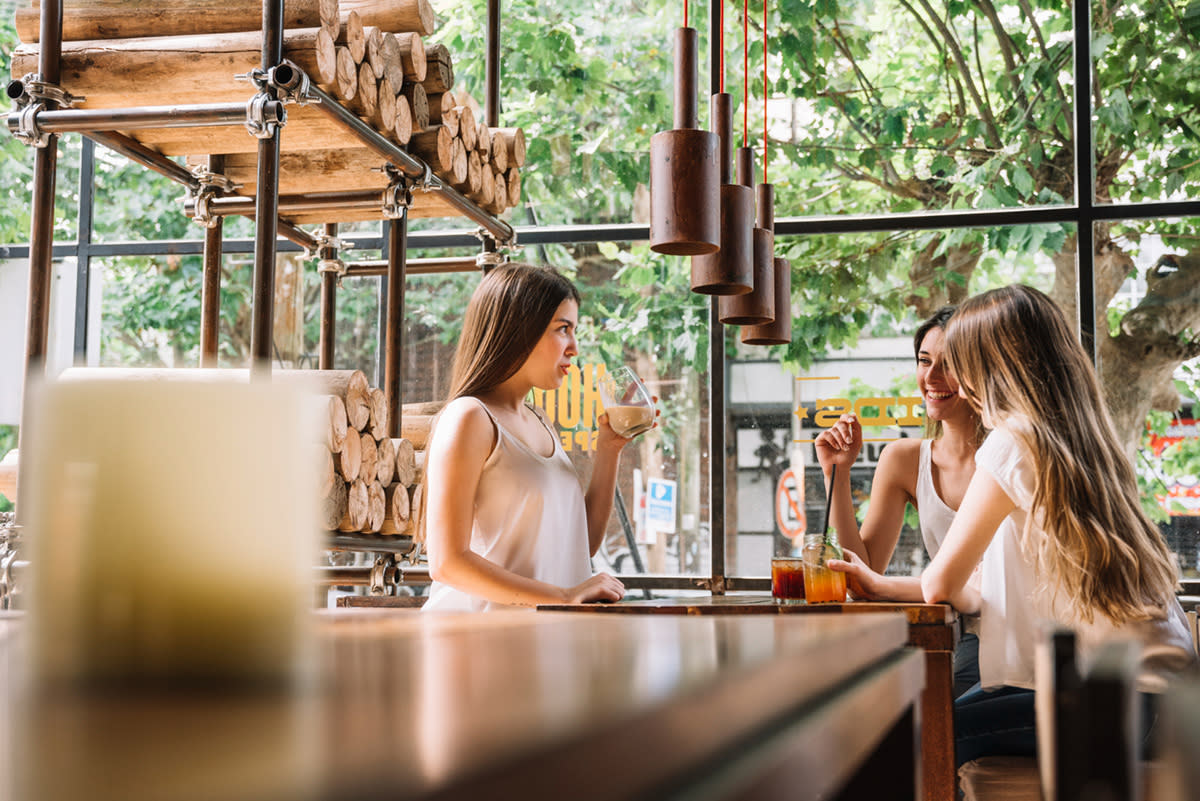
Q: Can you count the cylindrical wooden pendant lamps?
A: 4